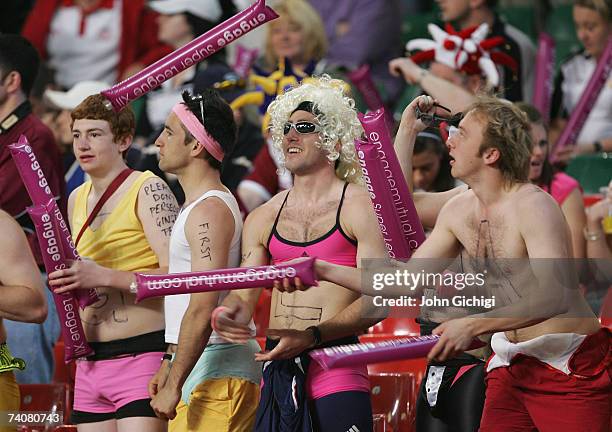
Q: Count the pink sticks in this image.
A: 11